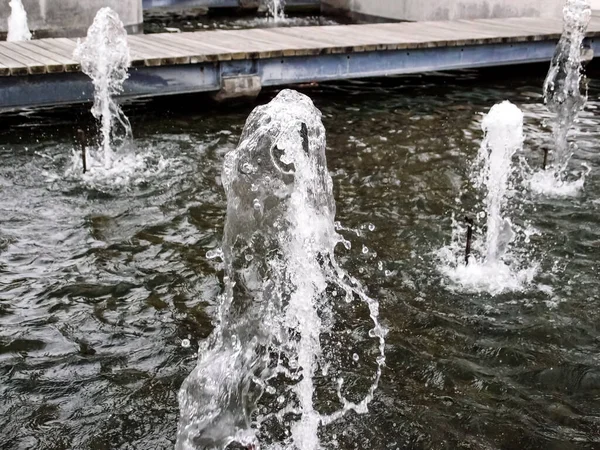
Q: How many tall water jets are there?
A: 4